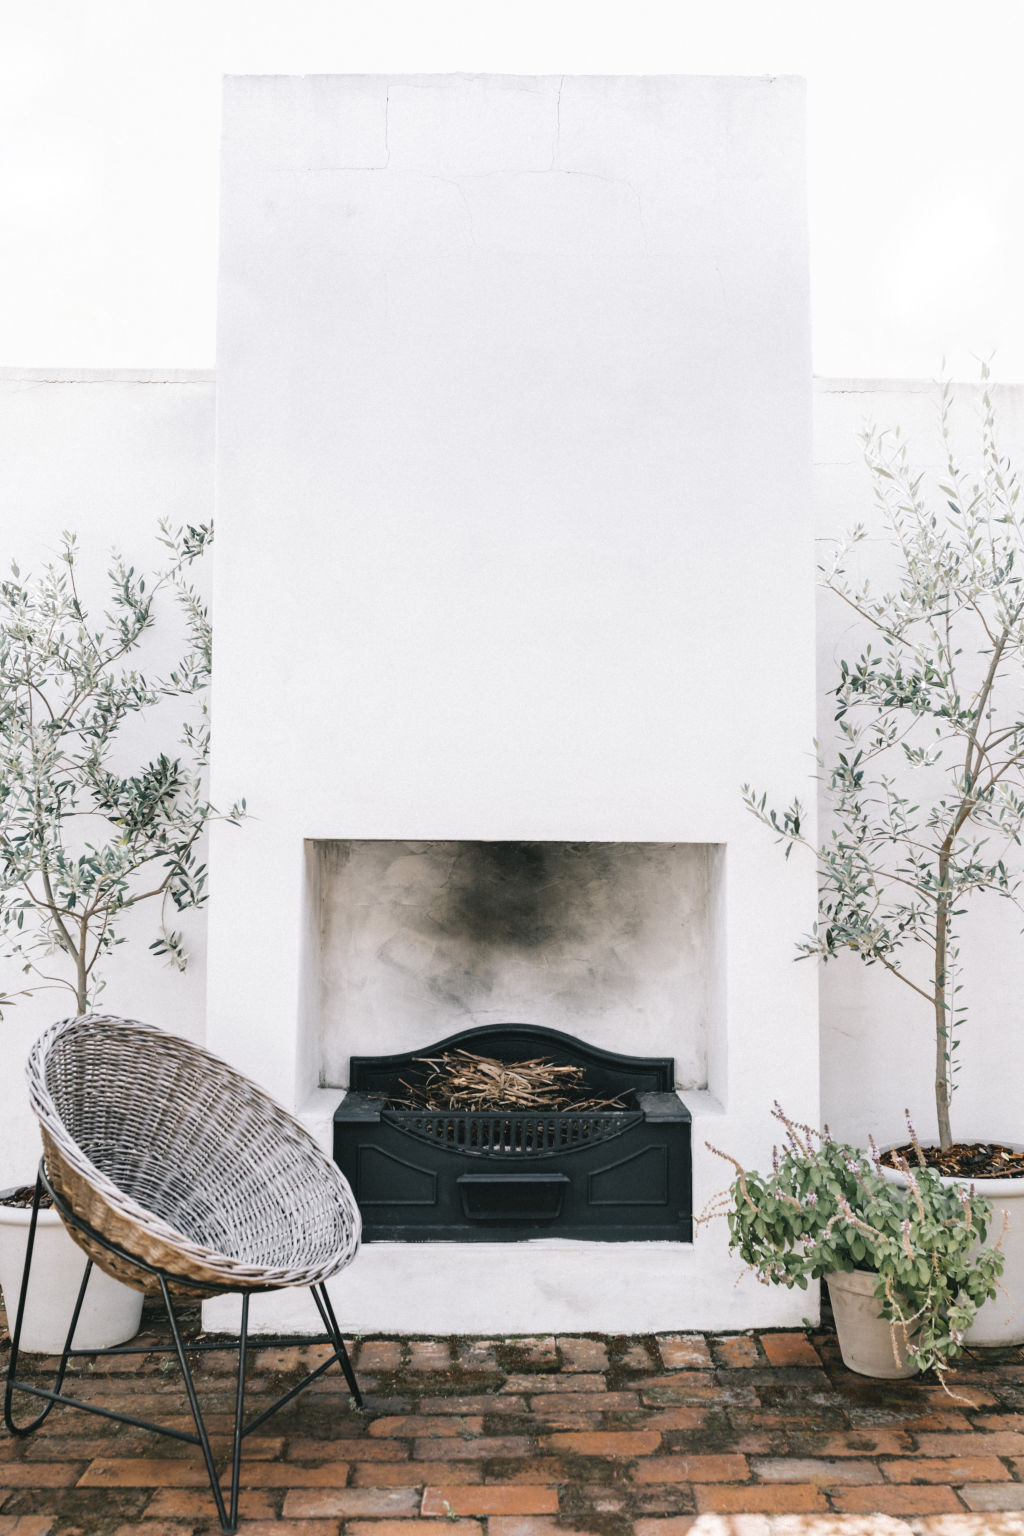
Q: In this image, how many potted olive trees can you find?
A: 2